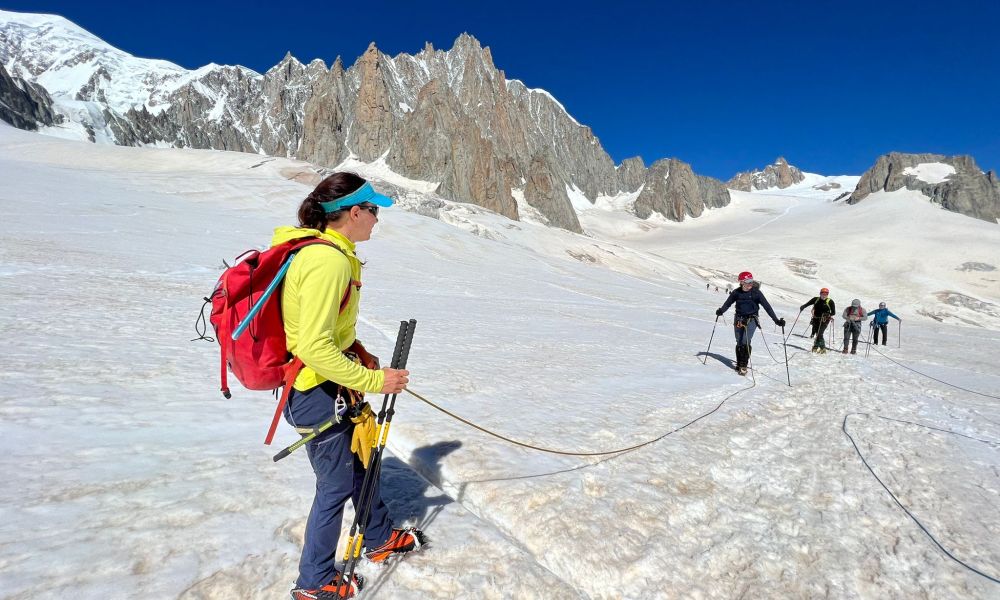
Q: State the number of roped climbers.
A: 5